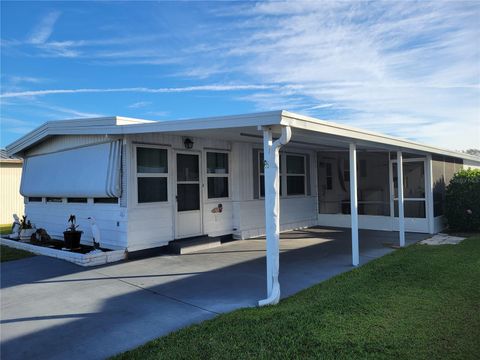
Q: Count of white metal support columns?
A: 3